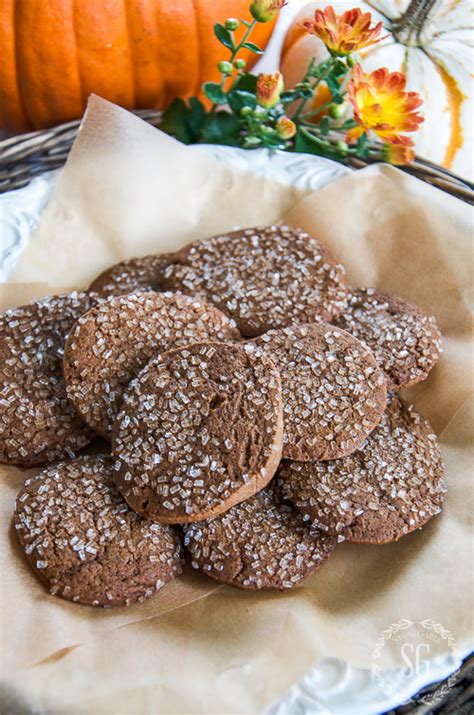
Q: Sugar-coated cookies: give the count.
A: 10